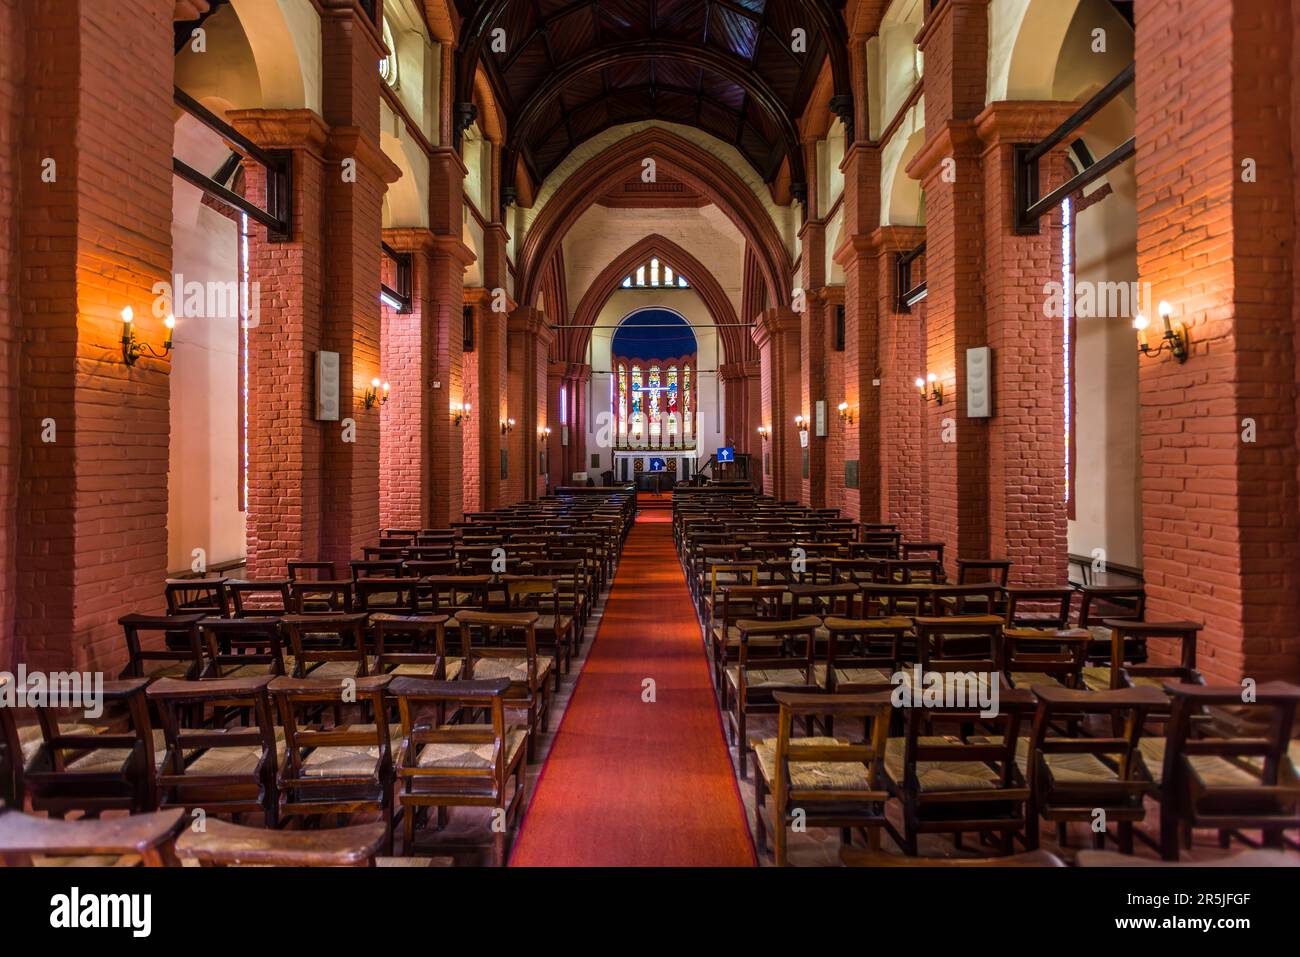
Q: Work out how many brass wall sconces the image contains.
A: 10